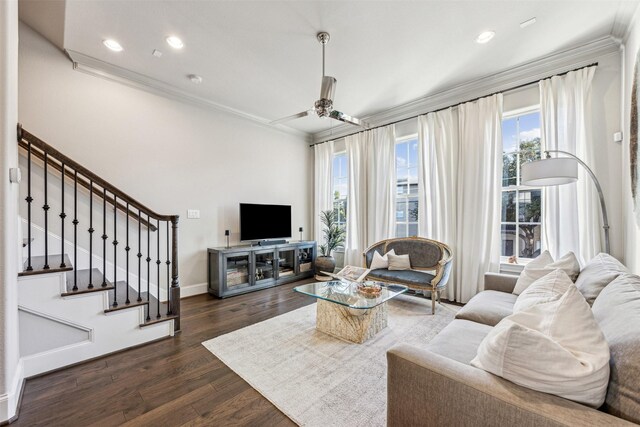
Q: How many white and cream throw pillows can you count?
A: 5